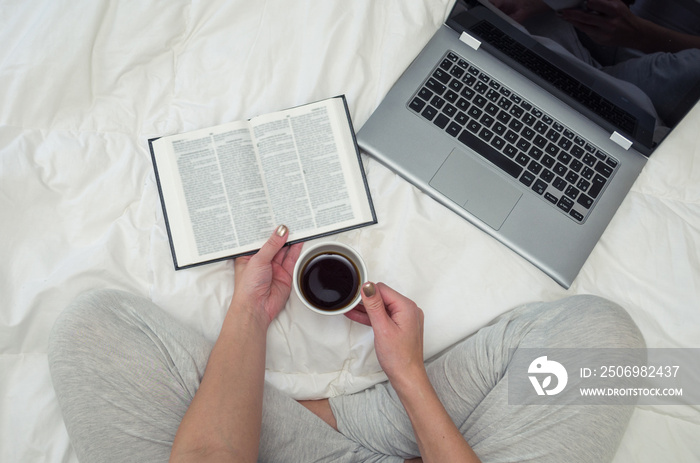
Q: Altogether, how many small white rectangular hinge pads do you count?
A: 2